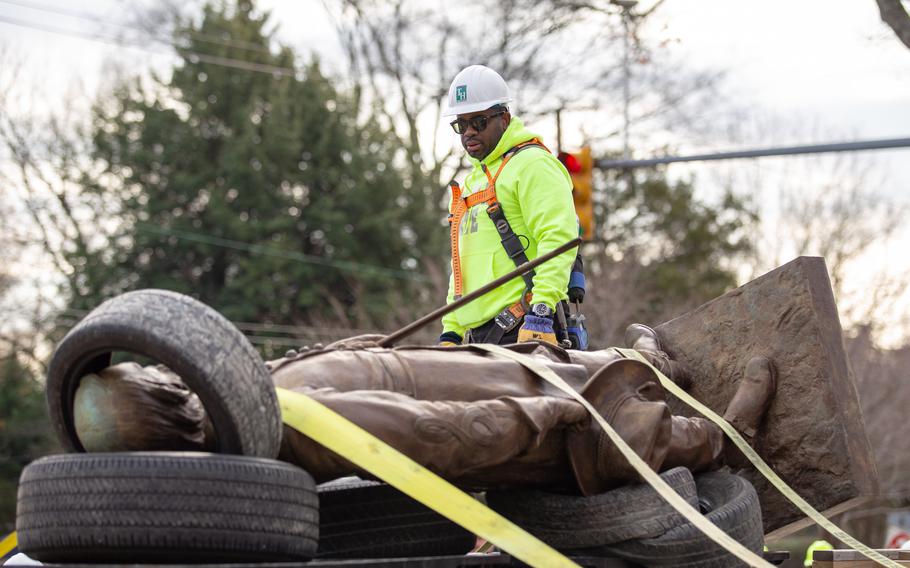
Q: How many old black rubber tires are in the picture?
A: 5